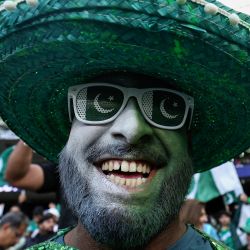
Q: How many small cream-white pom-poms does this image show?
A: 5